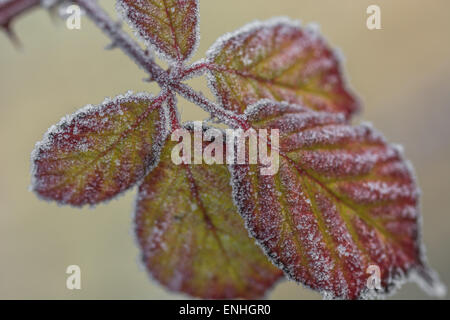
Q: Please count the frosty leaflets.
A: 5